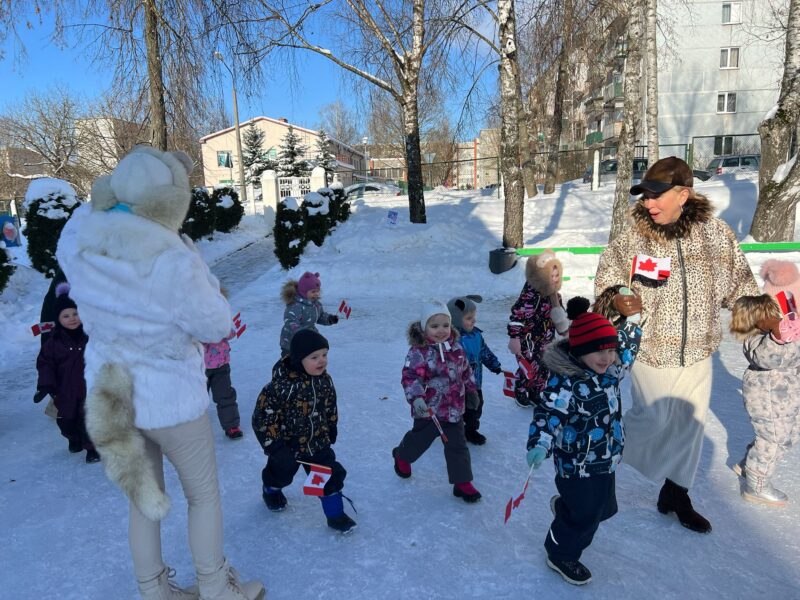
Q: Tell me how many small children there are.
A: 9